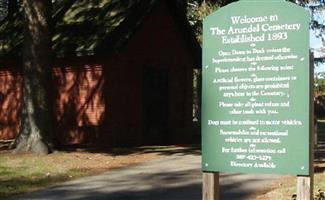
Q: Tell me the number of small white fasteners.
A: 4